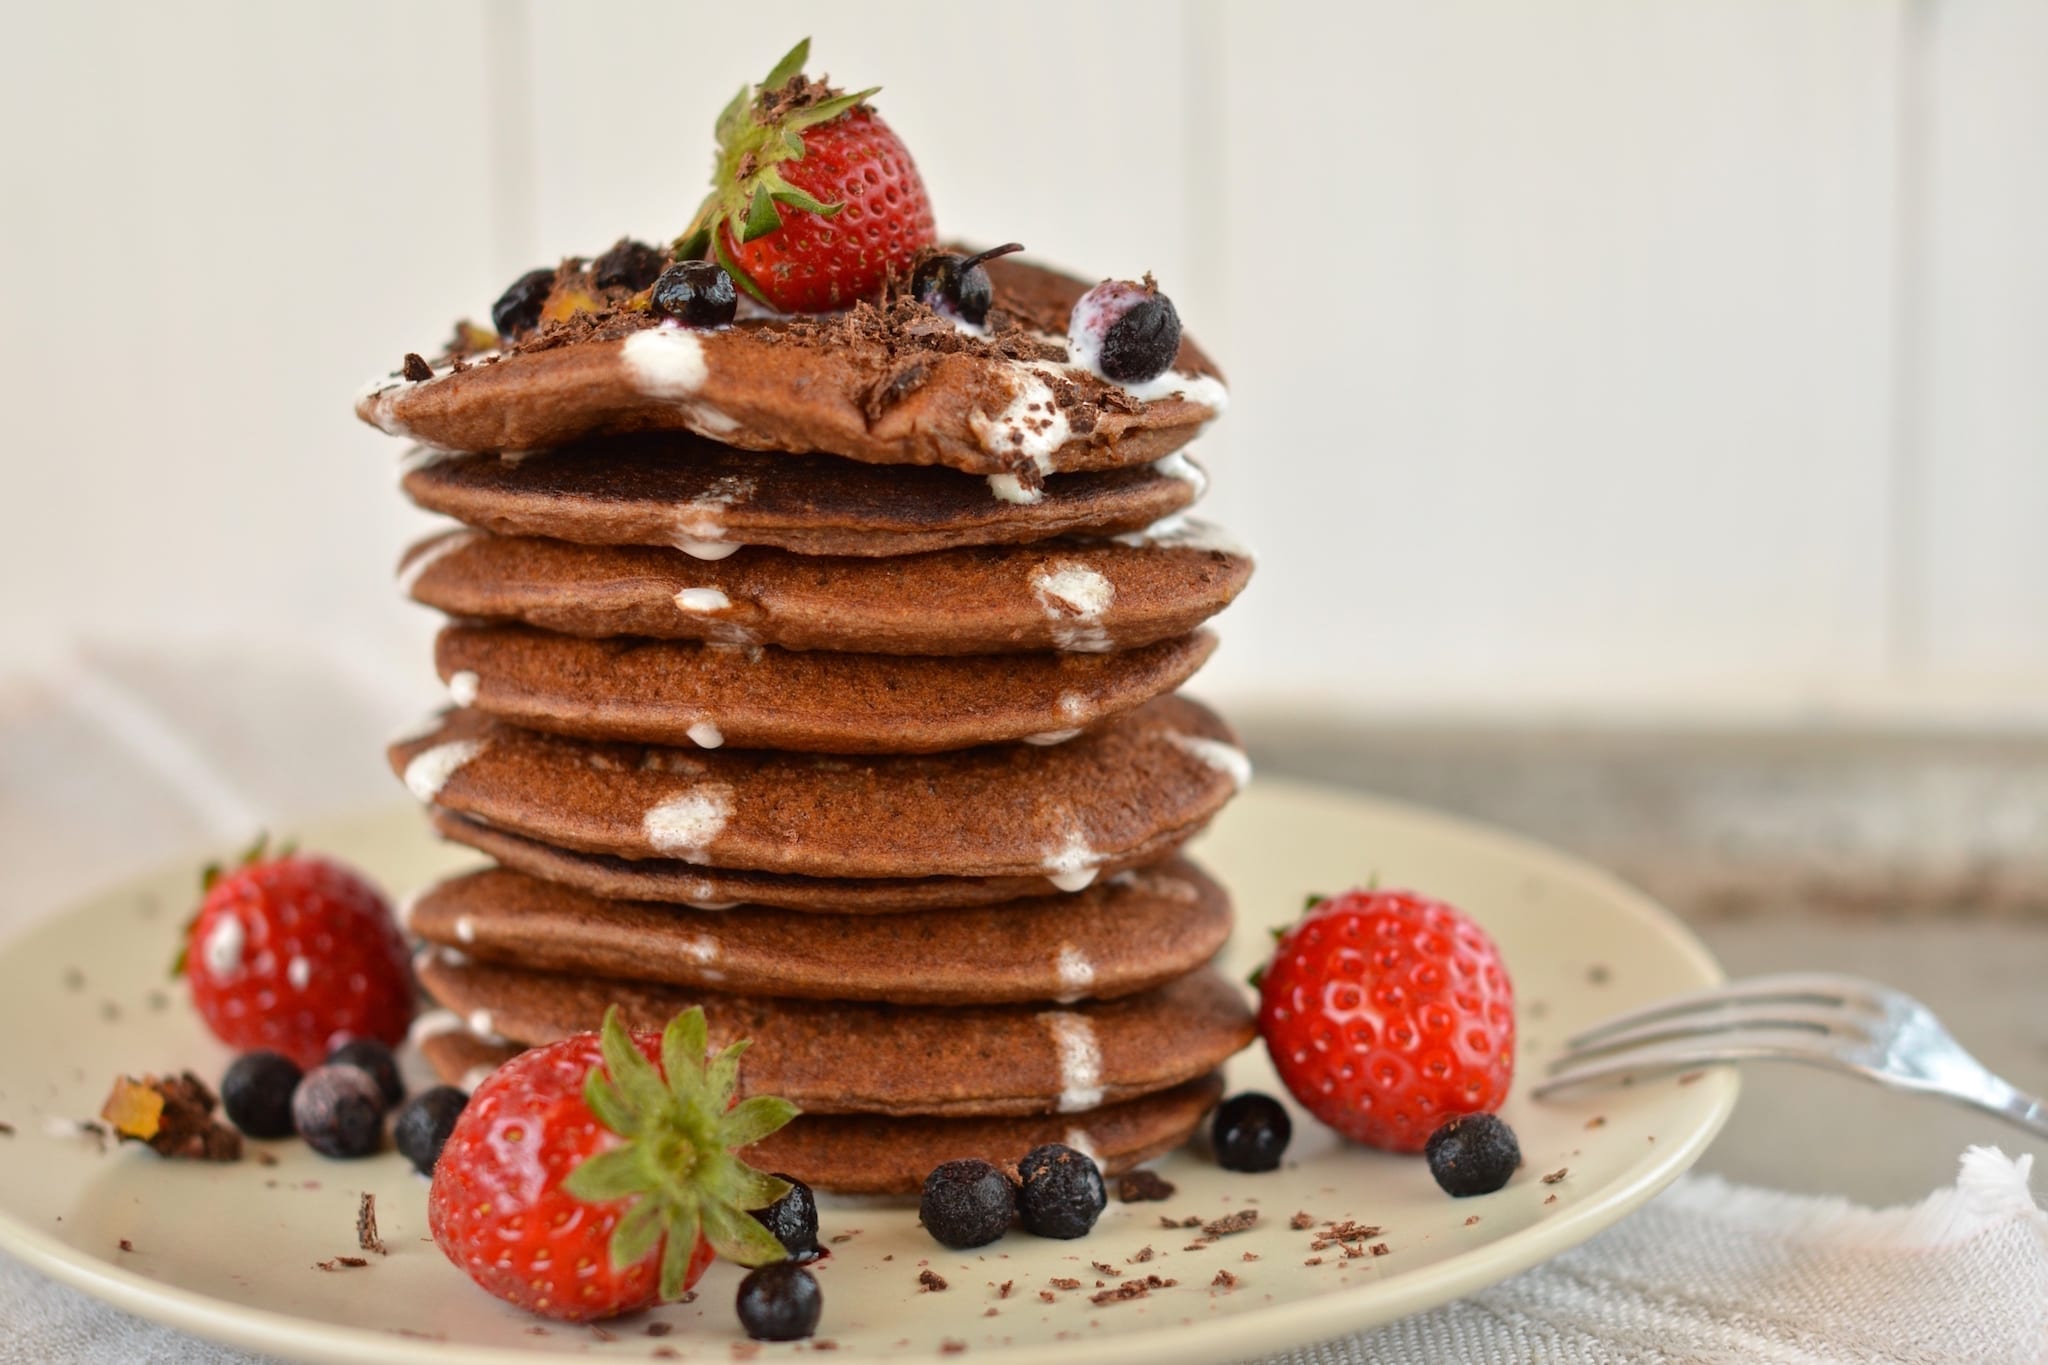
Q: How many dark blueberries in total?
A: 15